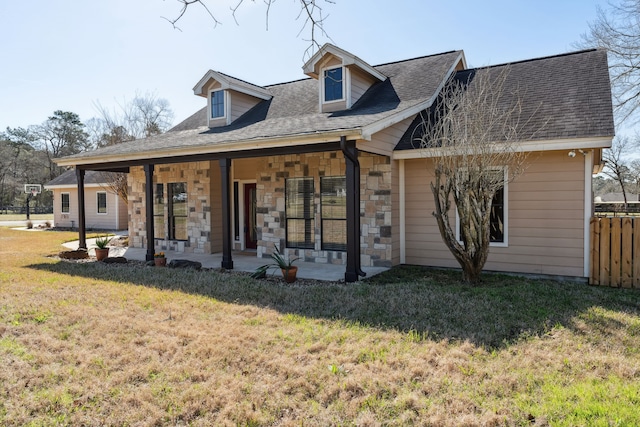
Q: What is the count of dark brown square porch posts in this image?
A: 4